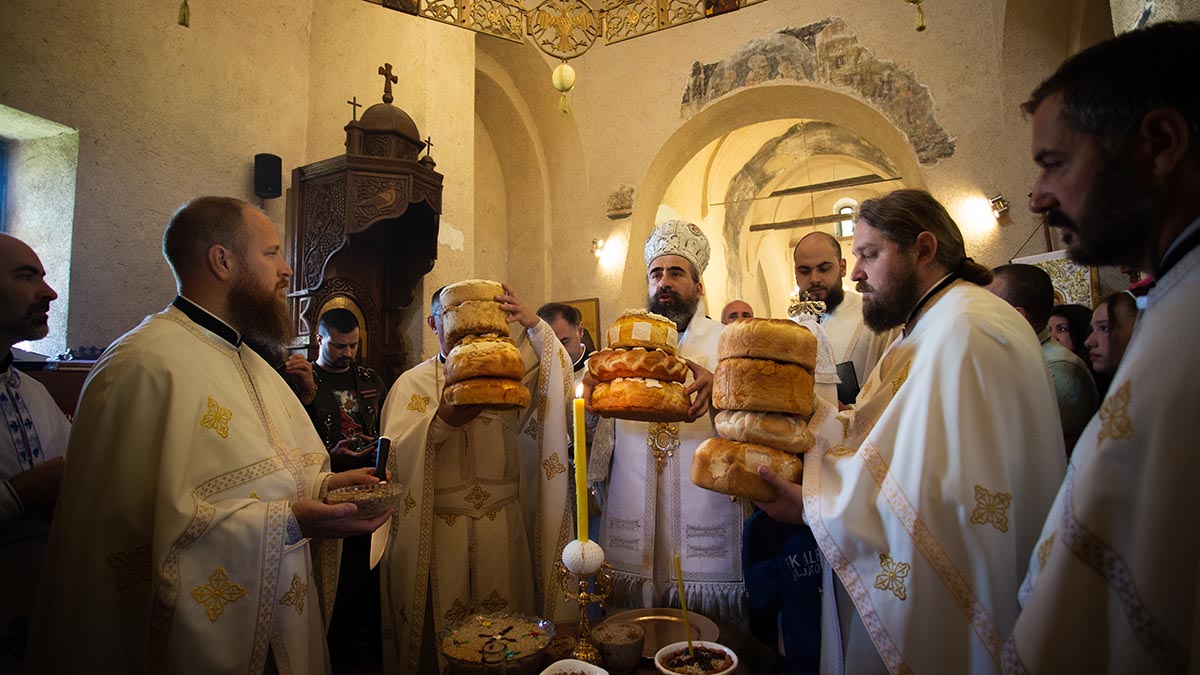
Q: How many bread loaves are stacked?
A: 11